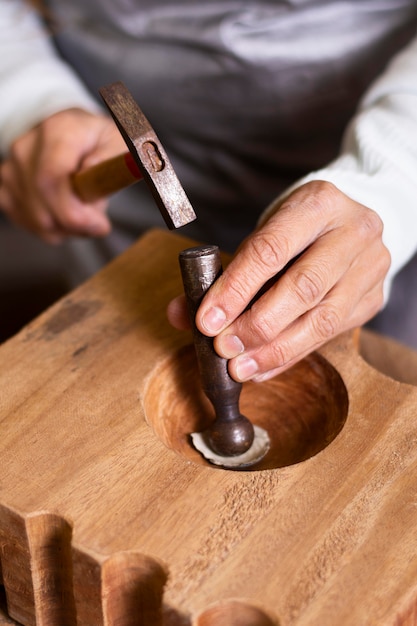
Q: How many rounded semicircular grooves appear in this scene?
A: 3